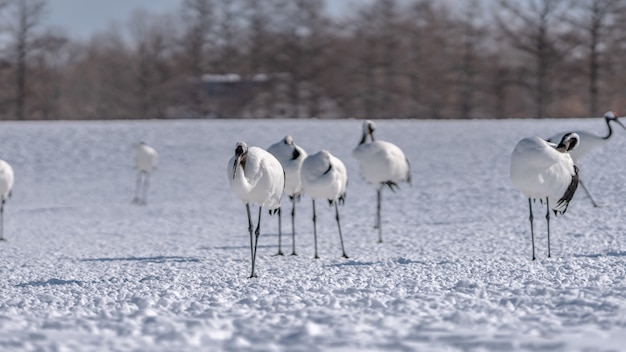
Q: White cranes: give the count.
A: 8